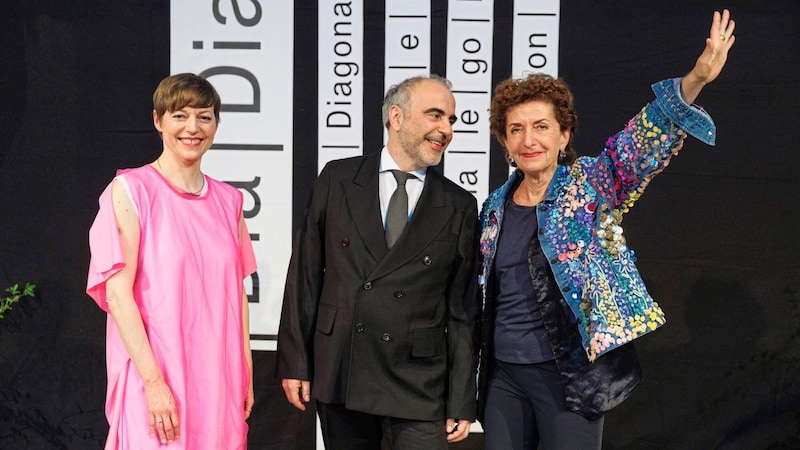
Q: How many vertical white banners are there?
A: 5